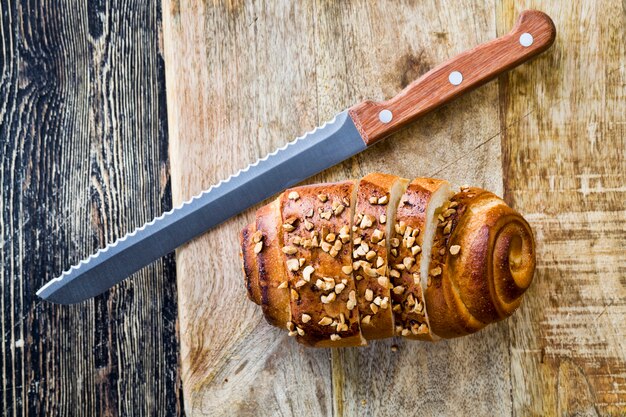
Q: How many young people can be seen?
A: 0